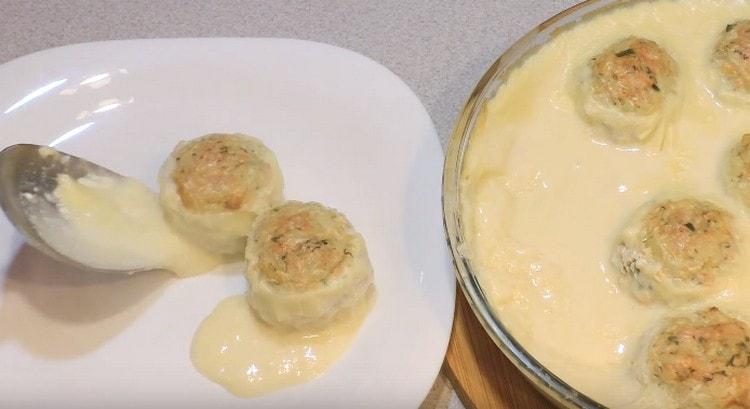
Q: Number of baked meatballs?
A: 7